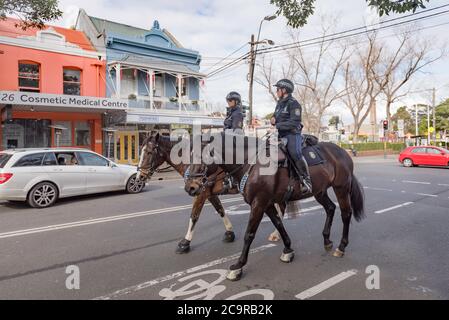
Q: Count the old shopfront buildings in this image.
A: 2